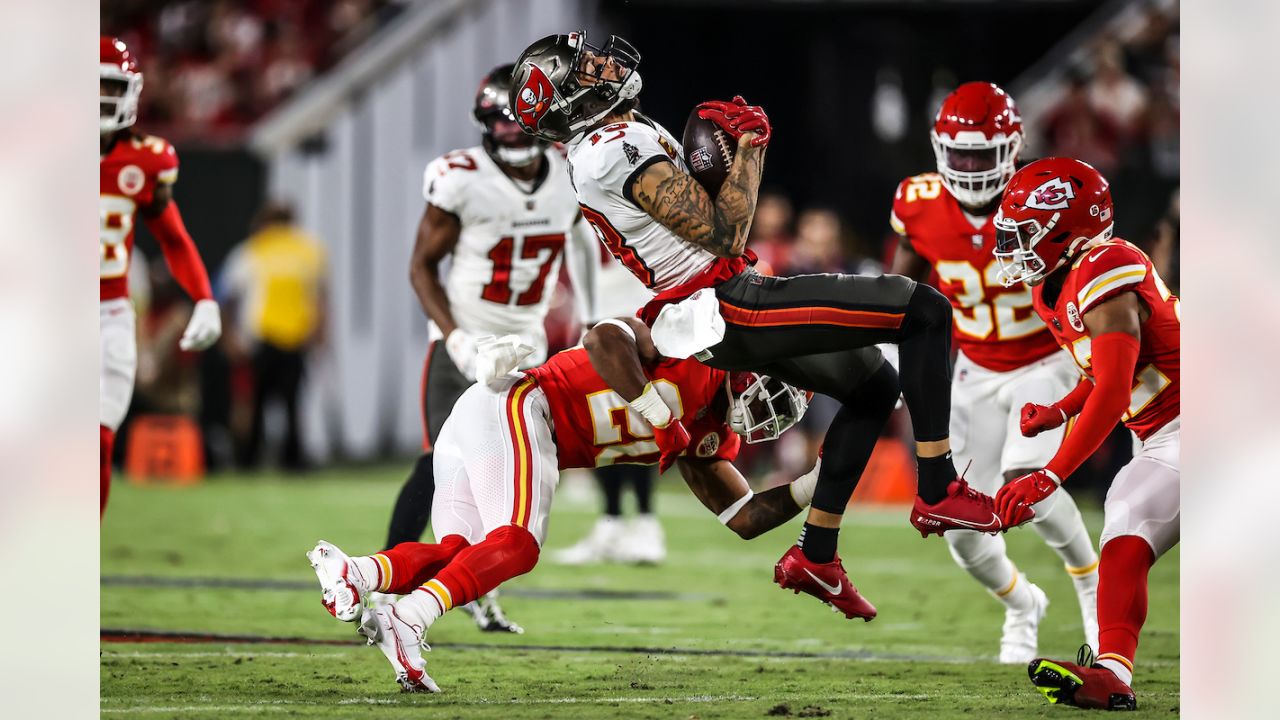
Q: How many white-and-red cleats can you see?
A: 2